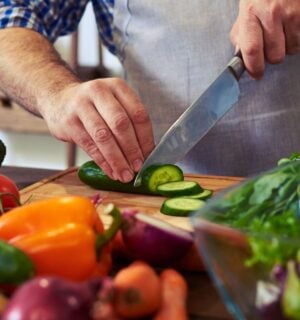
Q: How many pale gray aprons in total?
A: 1